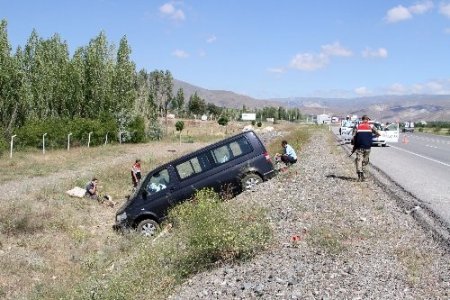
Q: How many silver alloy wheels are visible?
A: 2